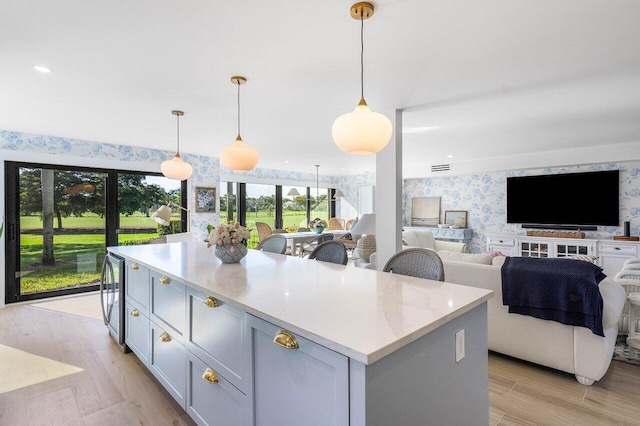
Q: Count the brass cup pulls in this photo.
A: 7